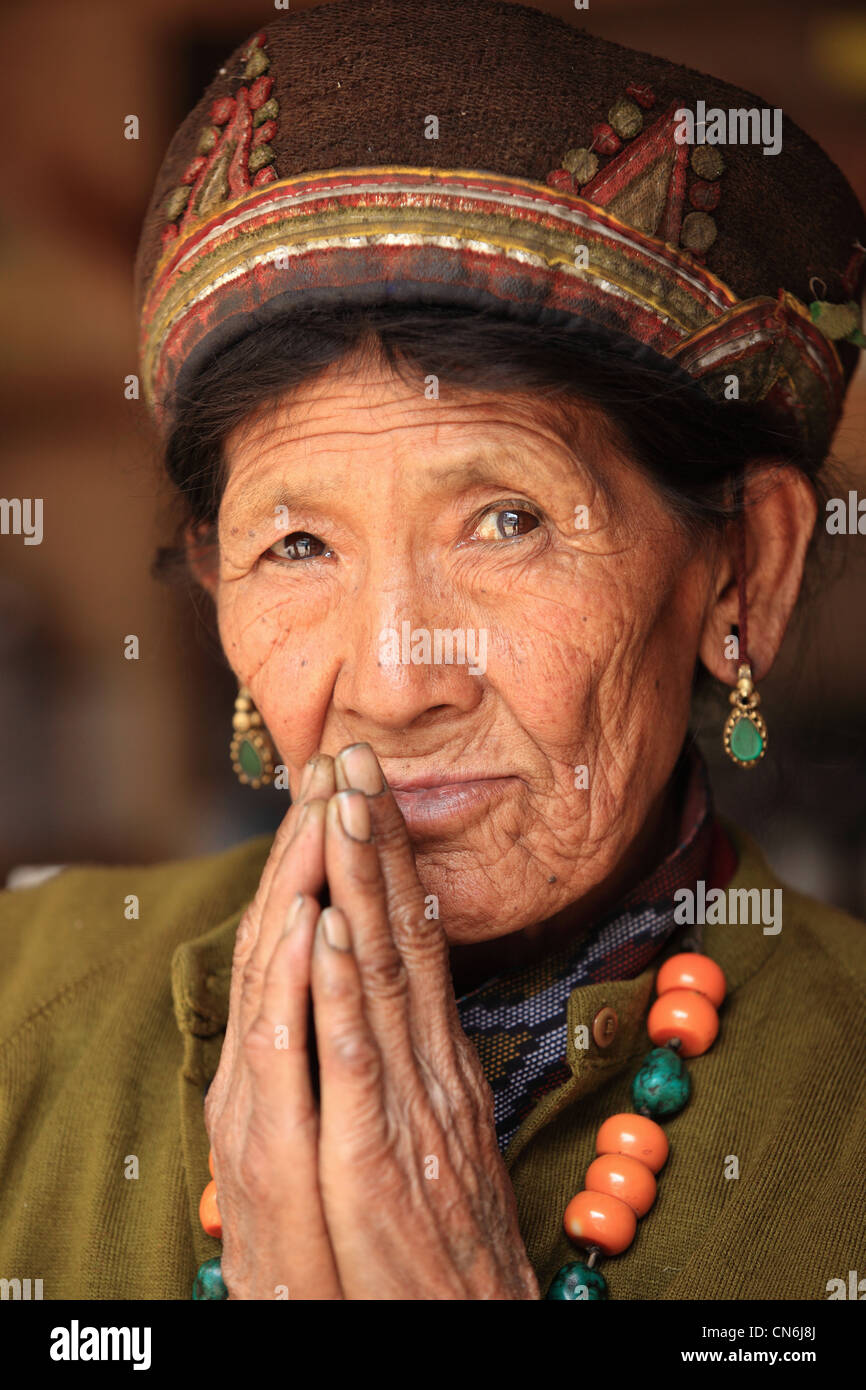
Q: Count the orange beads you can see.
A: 7